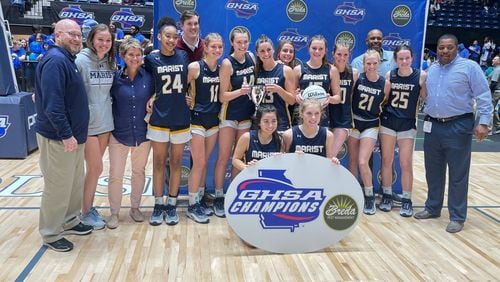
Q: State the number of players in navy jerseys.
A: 10